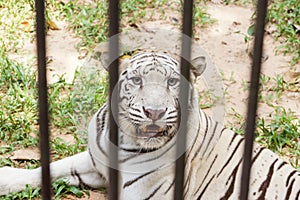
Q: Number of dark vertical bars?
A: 4